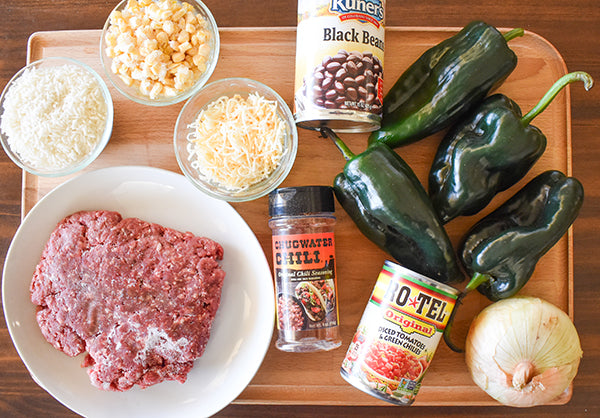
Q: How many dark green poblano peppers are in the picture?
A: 4